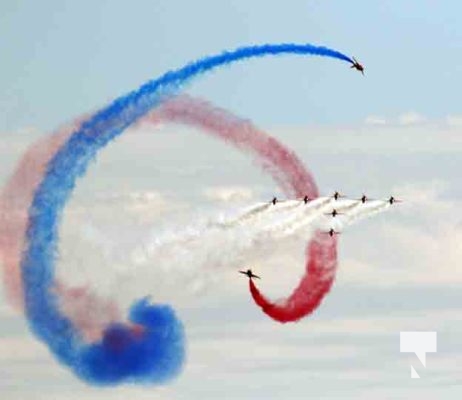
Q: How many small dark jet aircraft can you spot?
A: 9